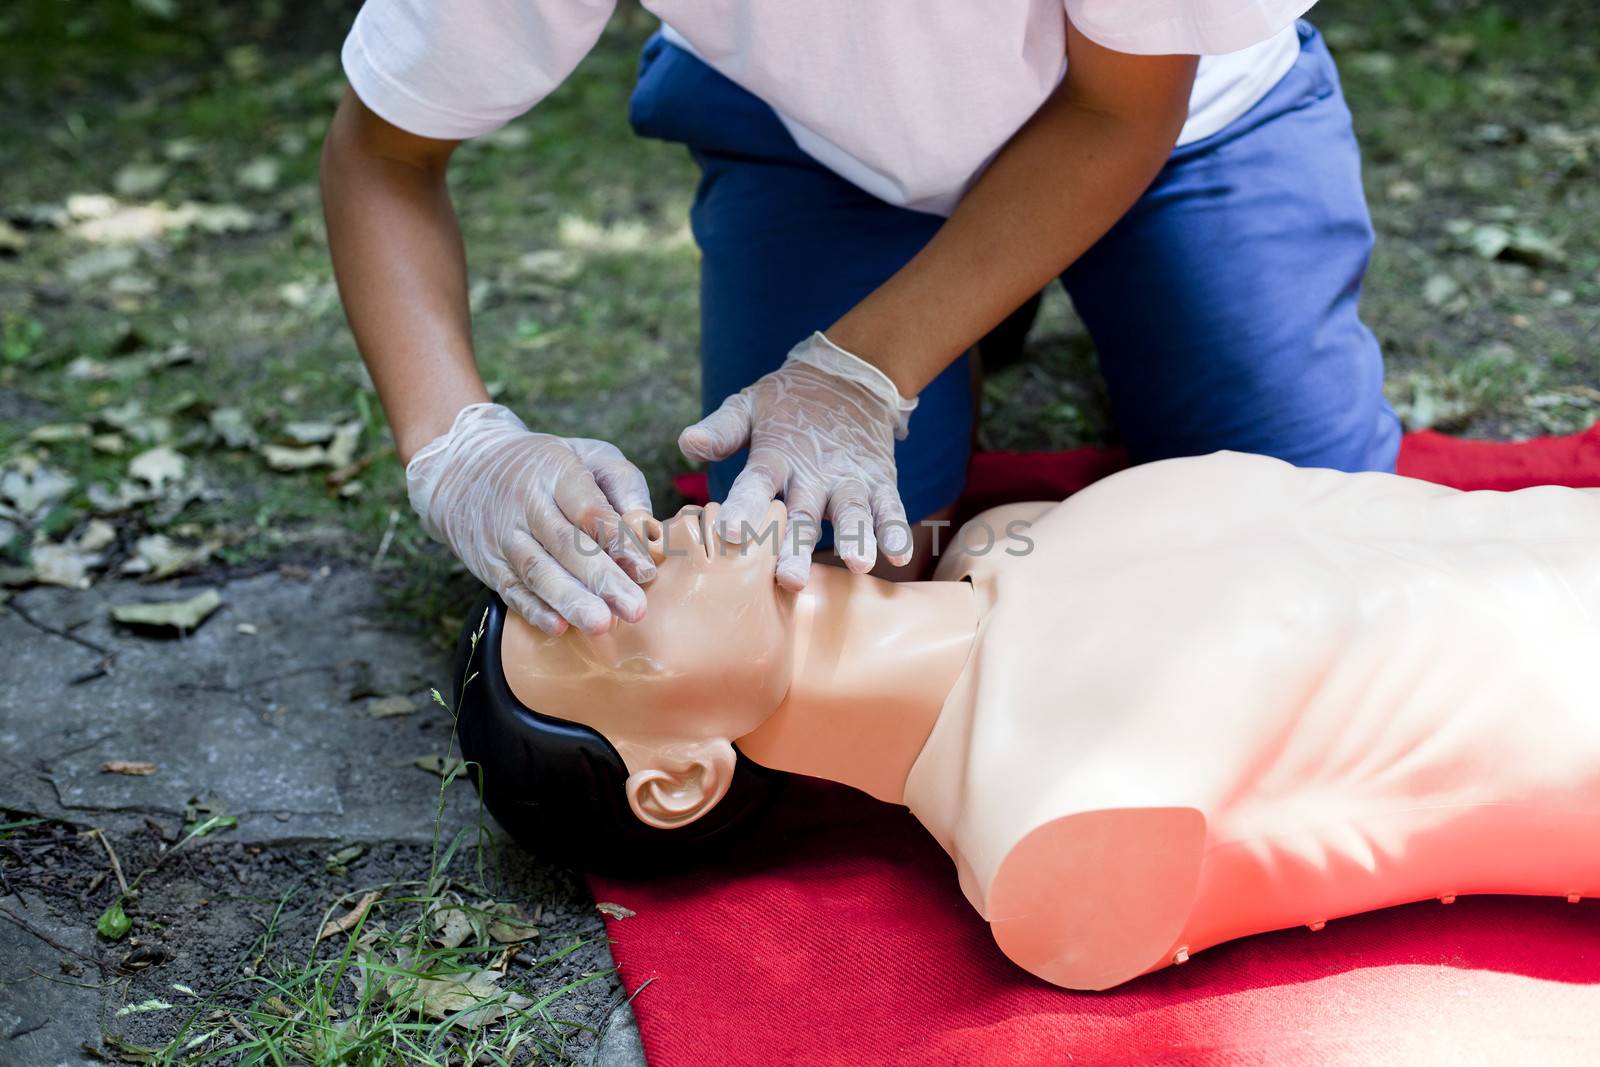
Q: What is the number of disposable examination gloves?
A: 2